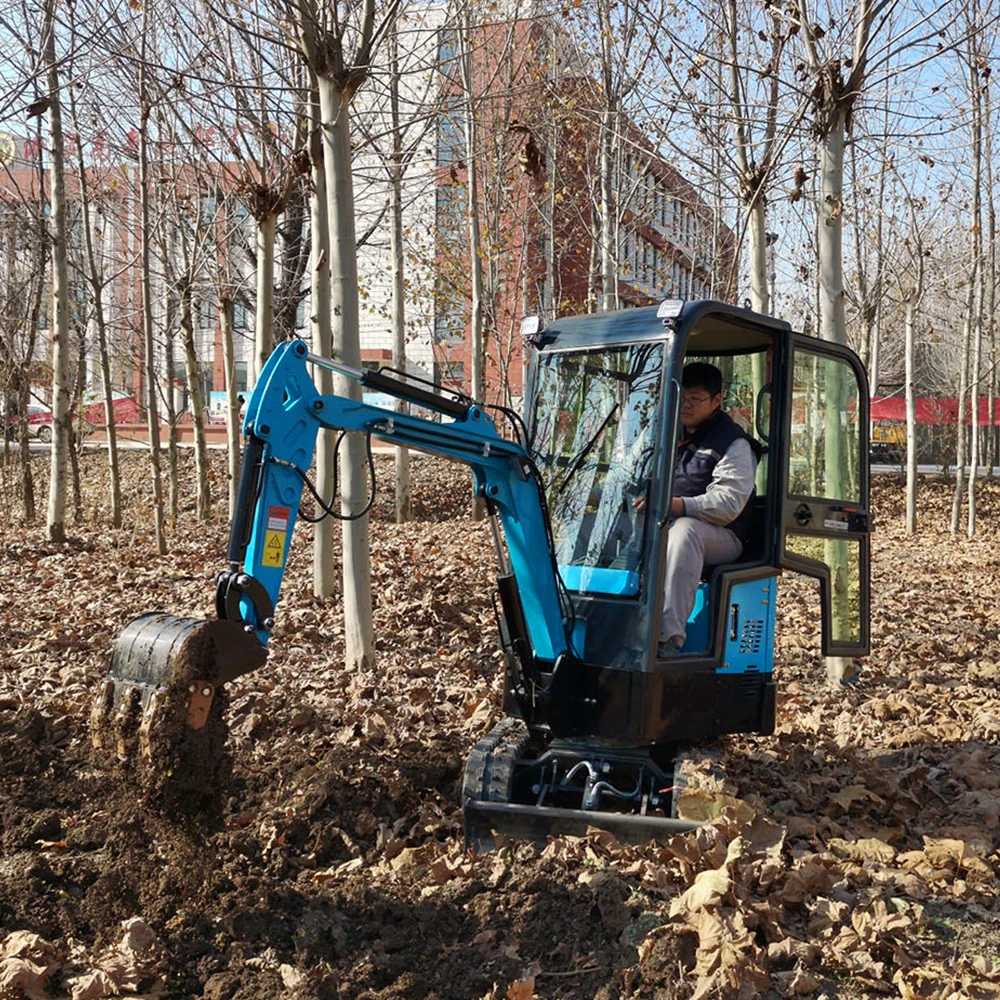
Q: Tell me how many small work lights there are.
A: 2